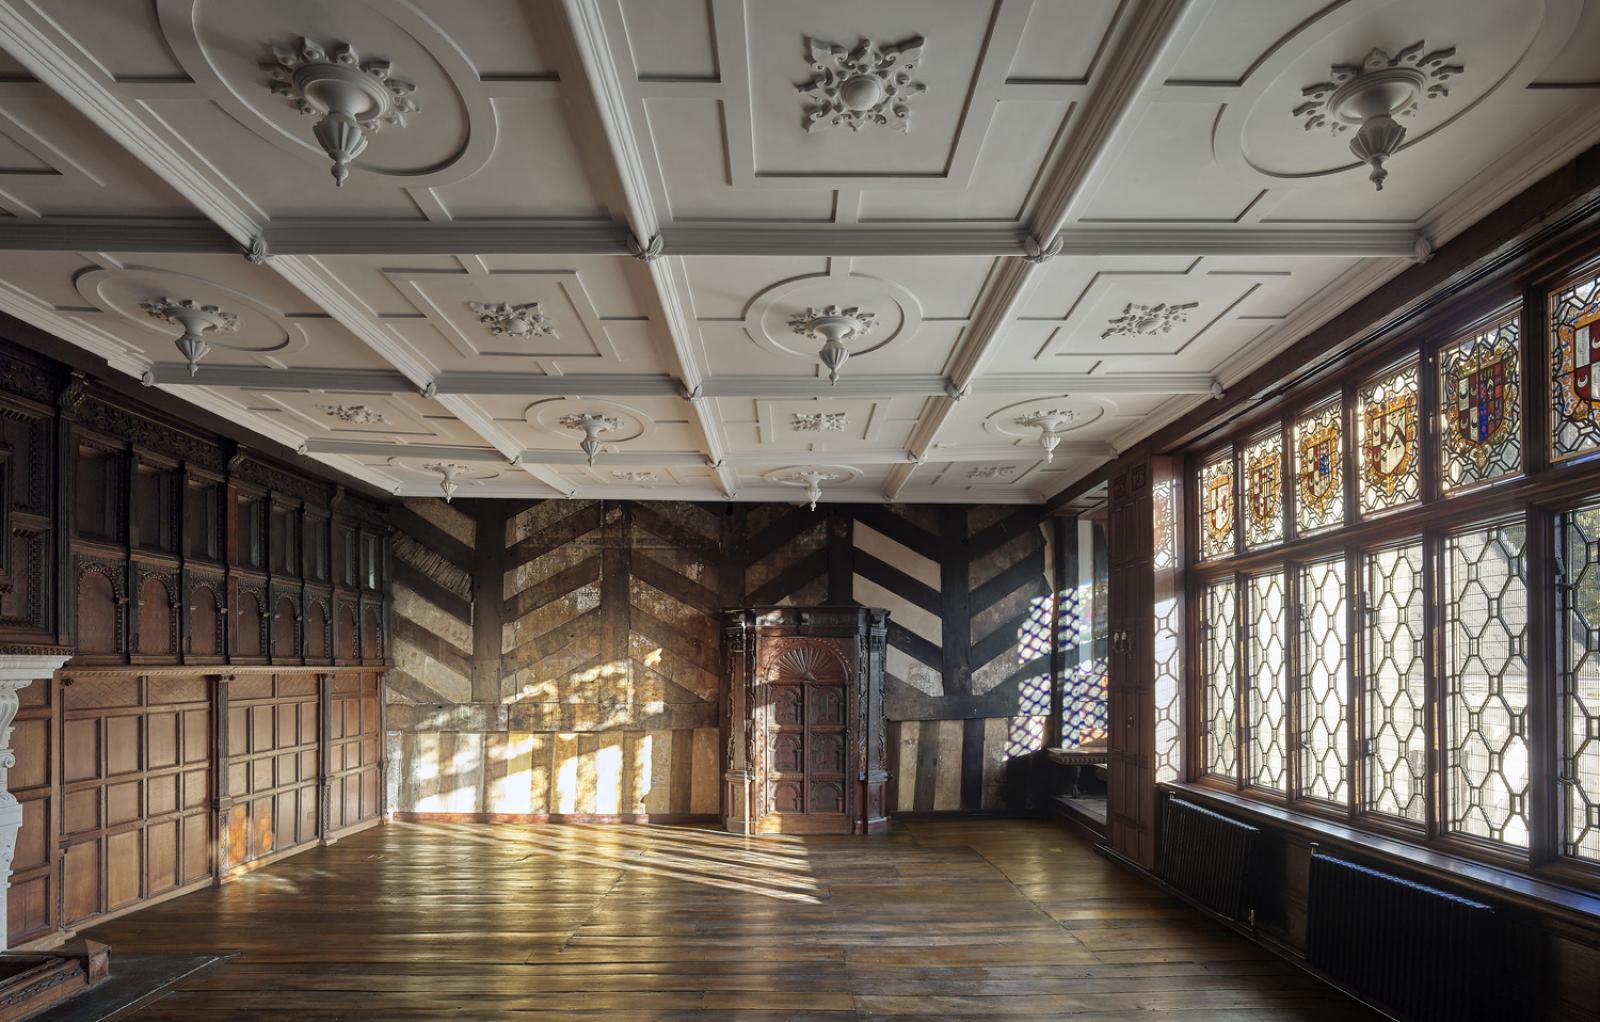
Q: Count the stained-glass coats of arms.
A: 6